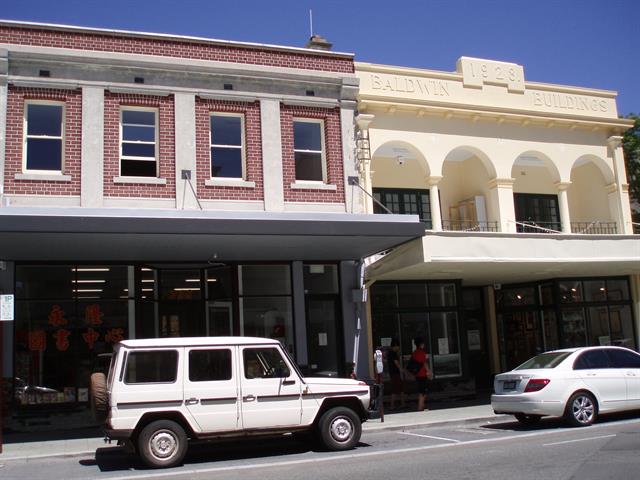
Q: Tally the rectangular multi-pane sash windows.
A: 4